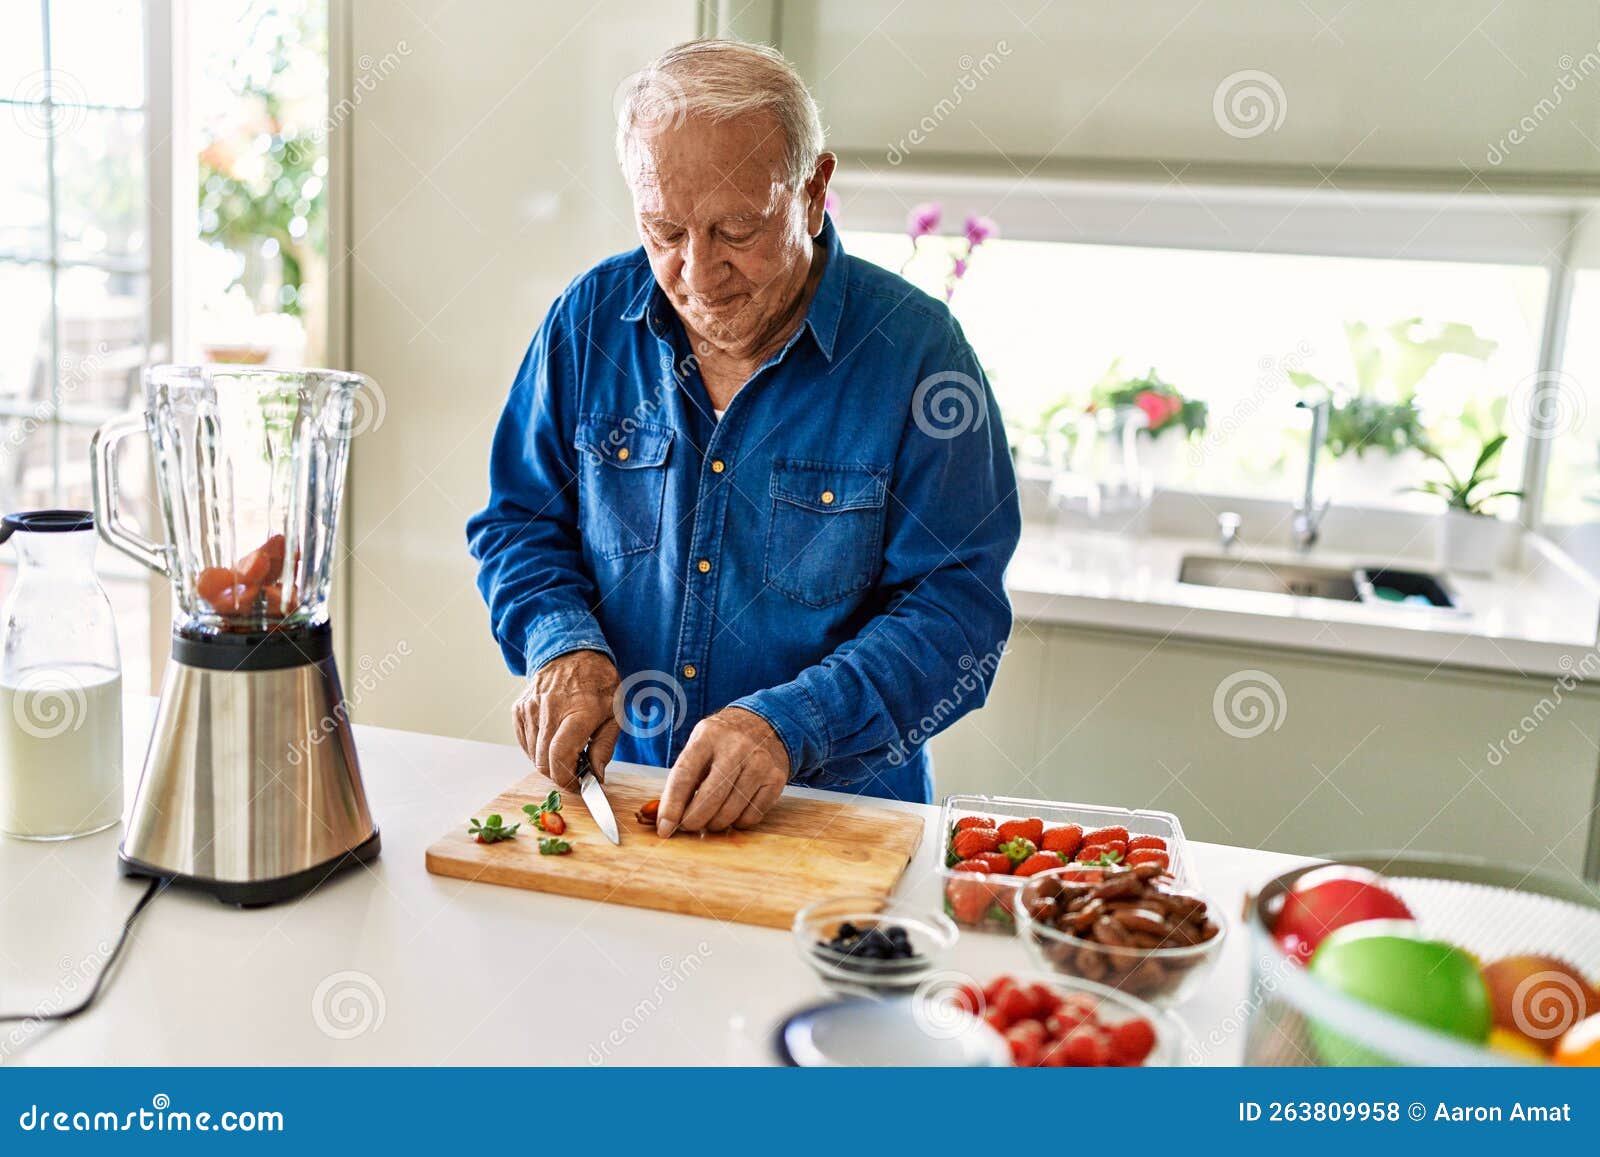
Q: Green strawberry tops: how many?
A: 3